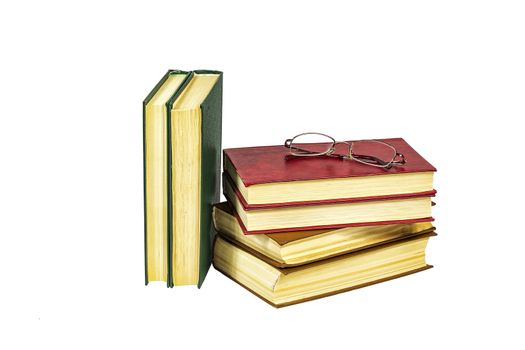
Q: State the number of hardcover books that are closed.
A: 6